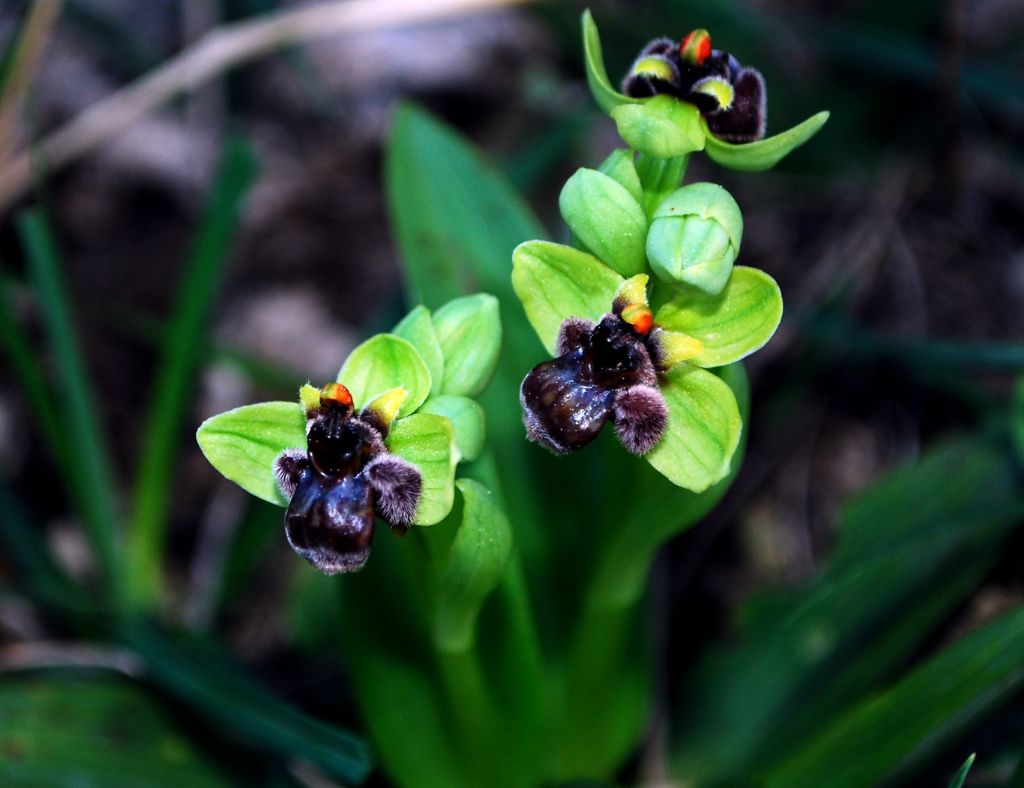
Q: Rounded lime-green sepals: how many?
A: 9